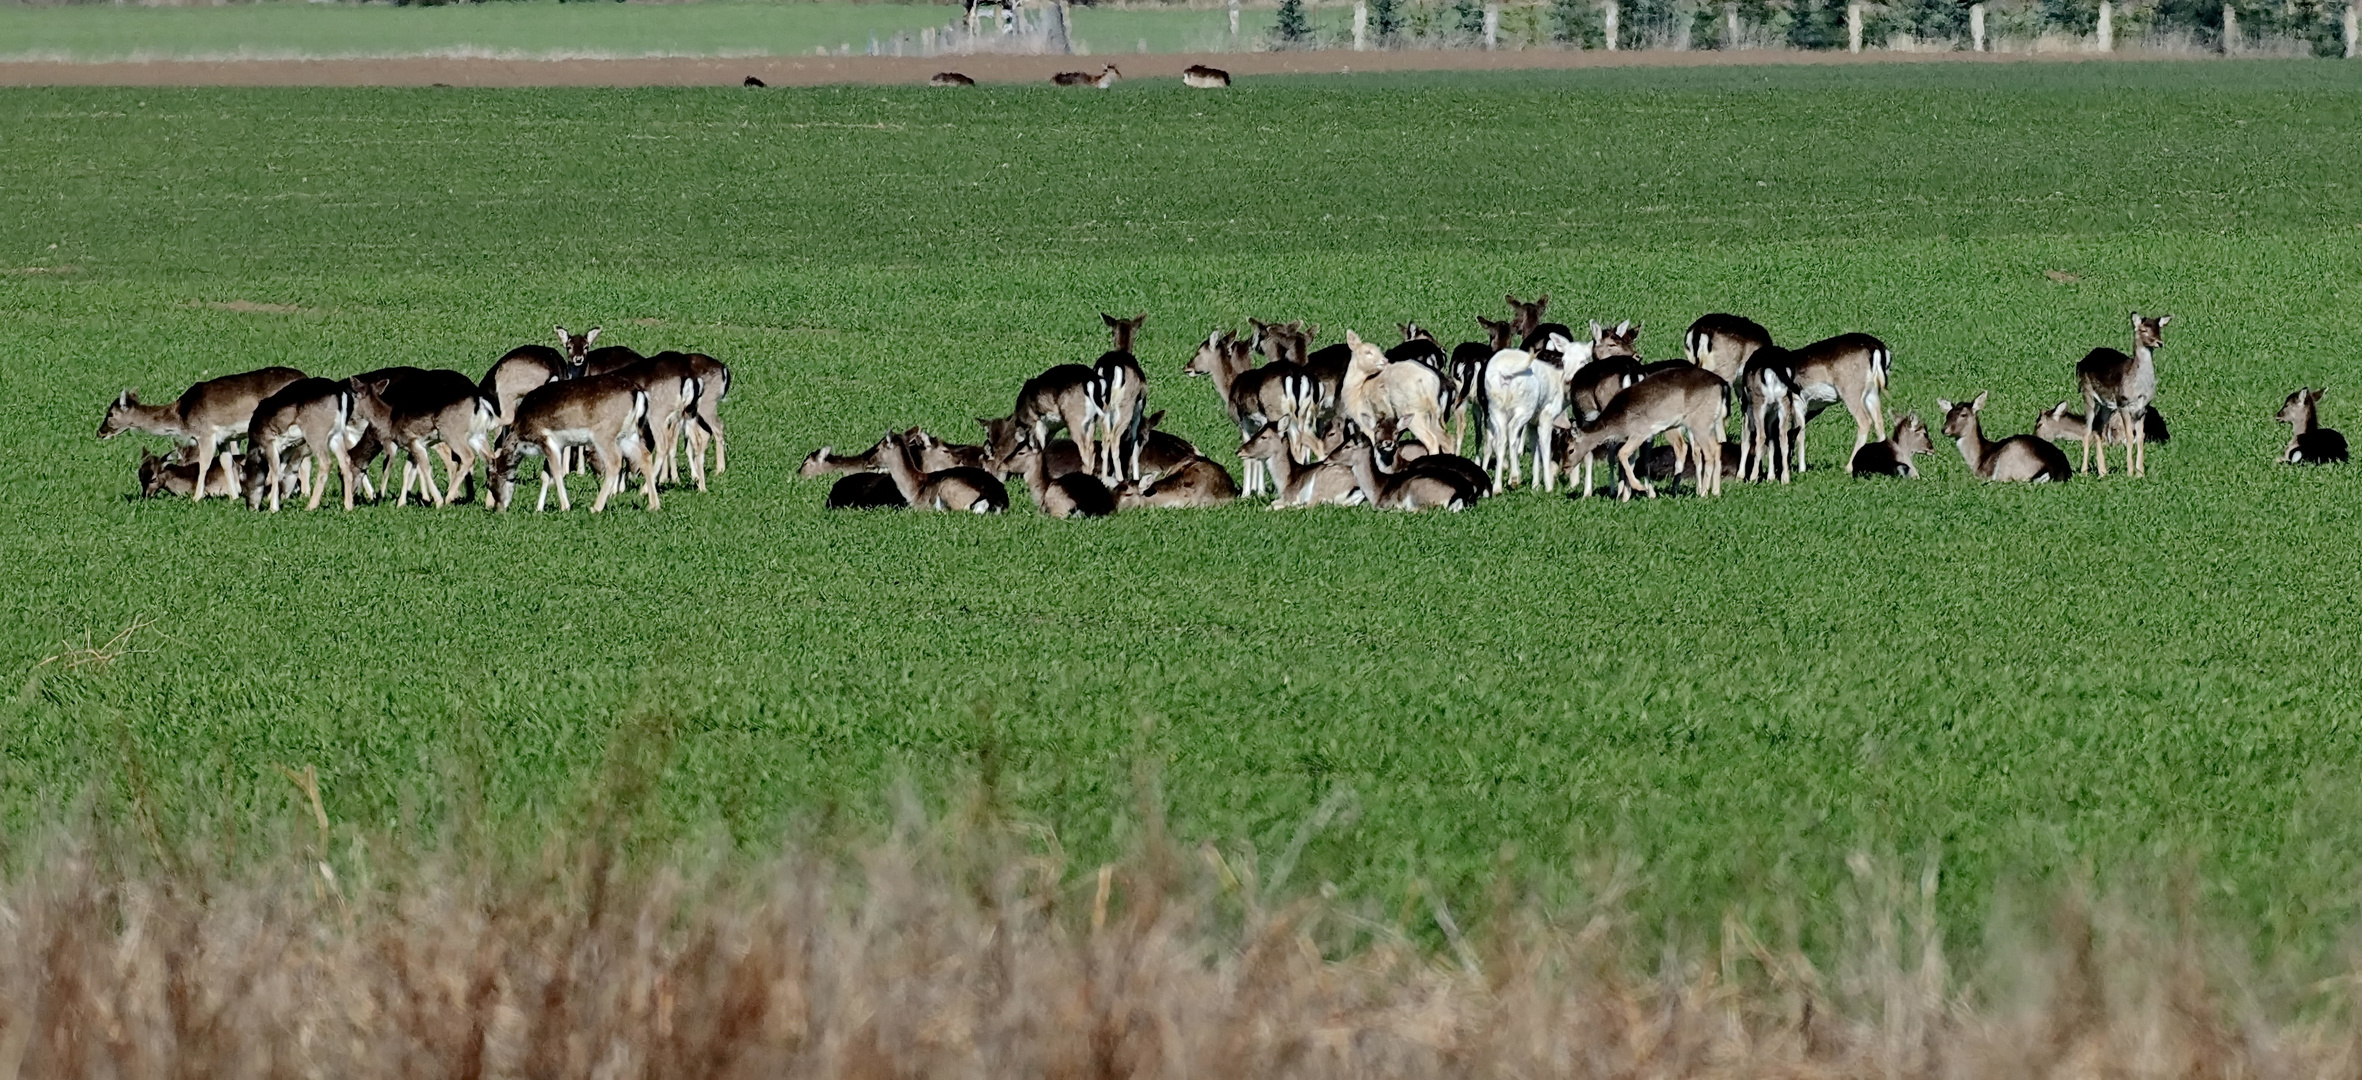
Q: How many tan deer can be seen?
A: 1